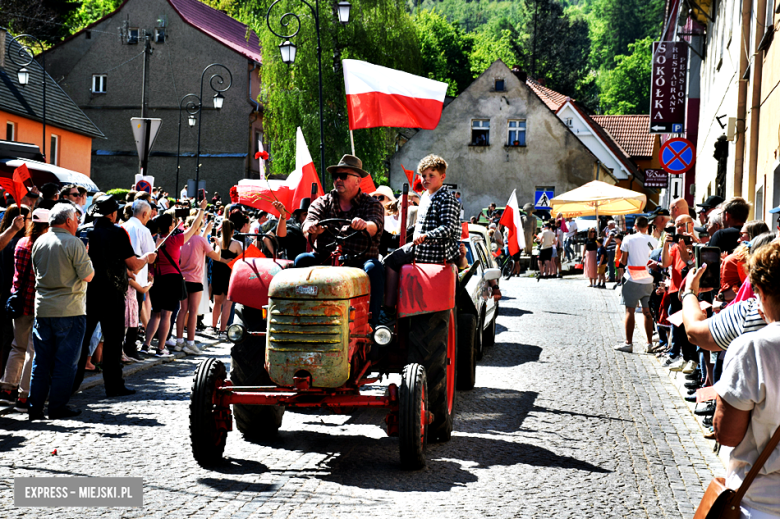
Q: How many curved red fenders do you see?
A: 2